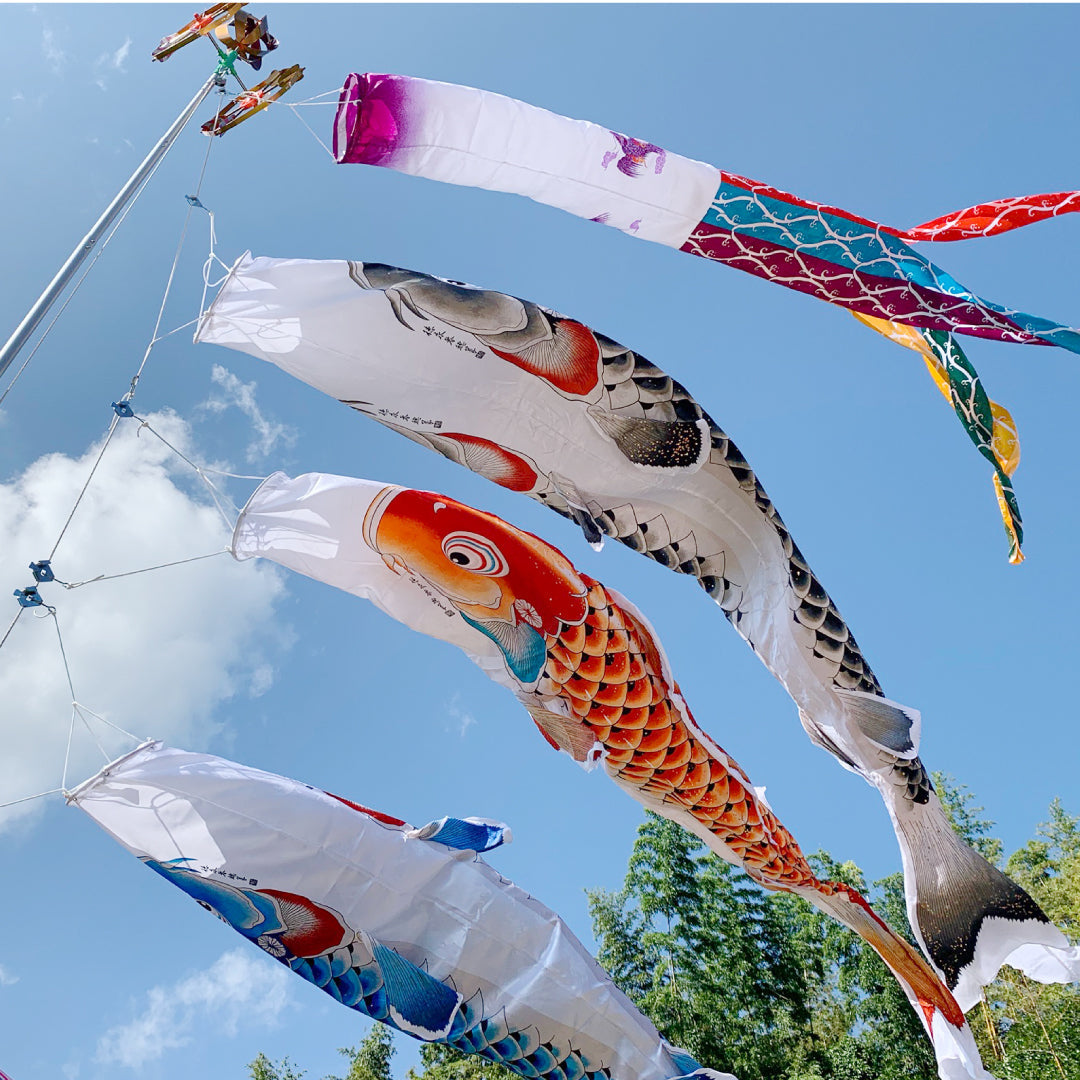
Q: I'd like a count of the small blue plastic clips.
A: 4